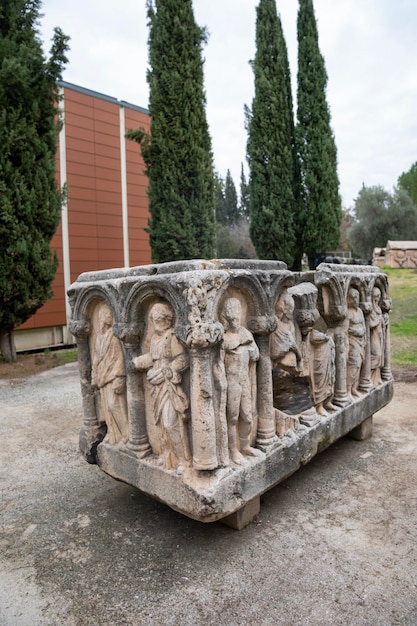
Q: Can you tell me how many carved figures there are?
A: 7